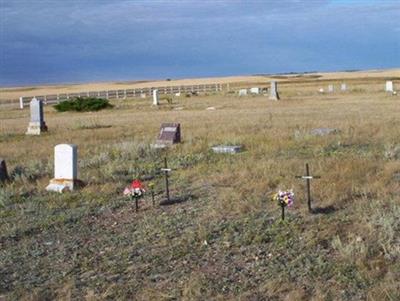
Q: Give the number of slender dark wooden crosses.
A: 2